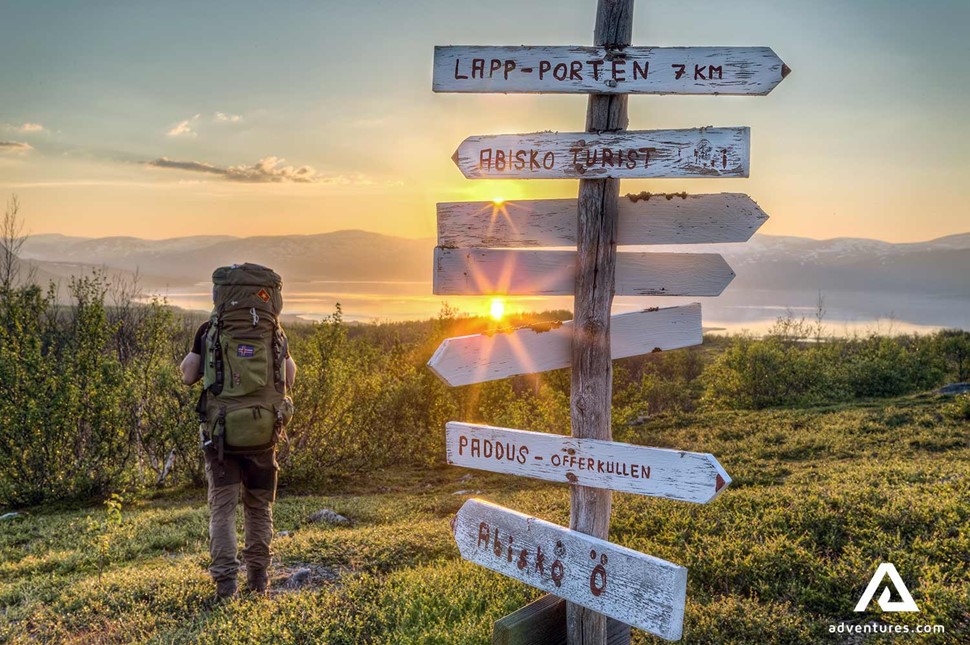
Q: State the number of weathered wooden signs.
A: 7